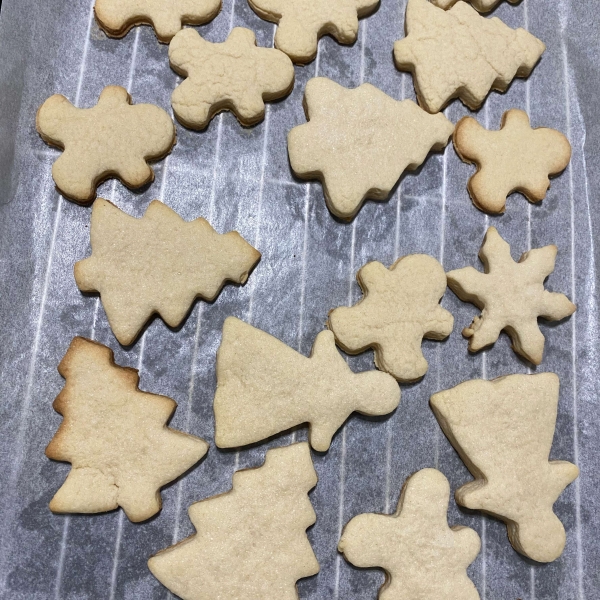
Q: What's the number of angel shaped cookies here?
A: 2